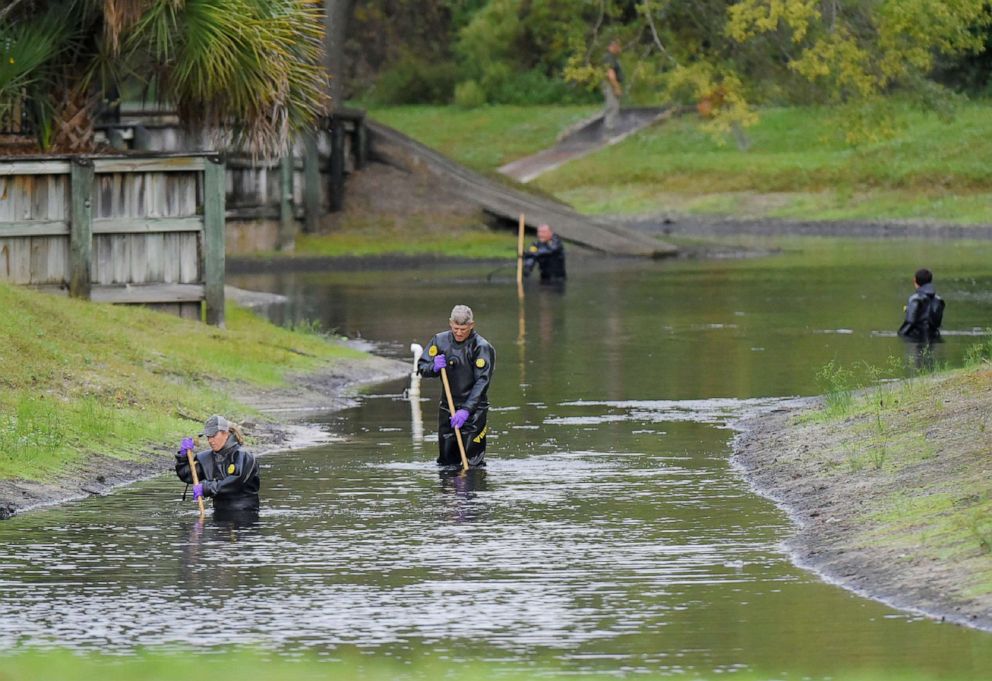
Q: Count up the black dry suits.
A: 4